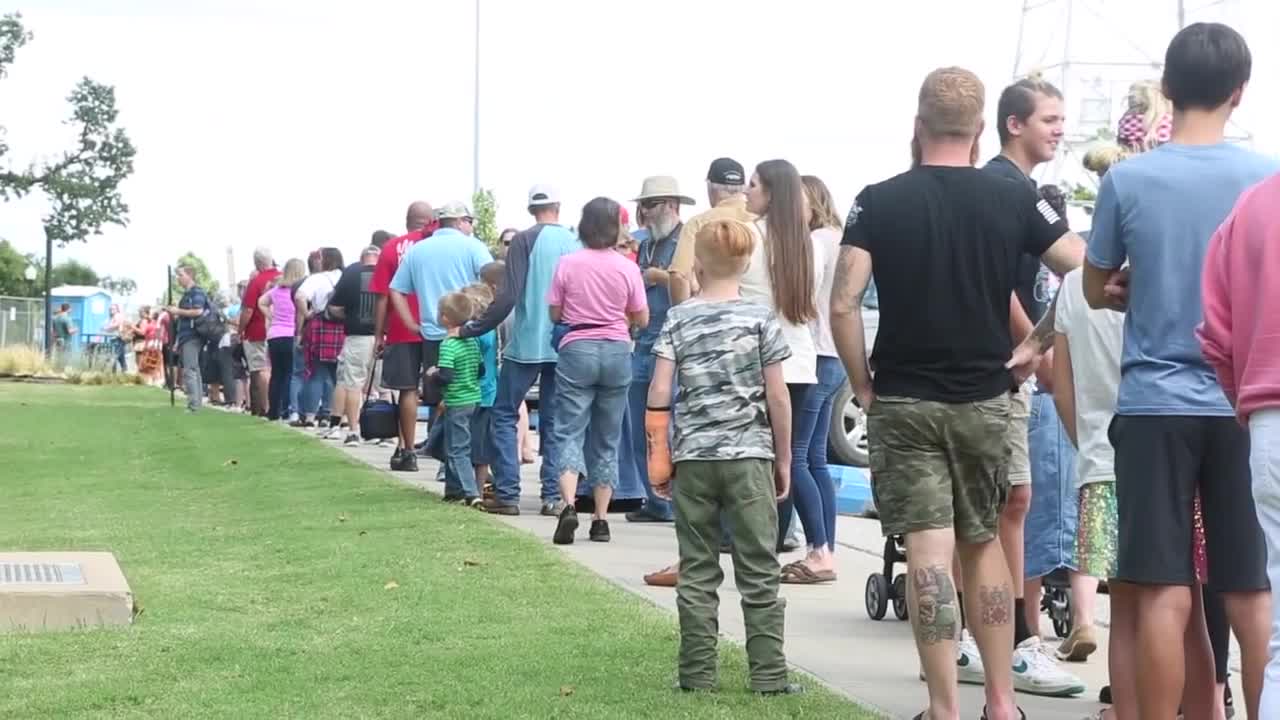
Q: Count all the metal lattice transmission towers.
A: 1